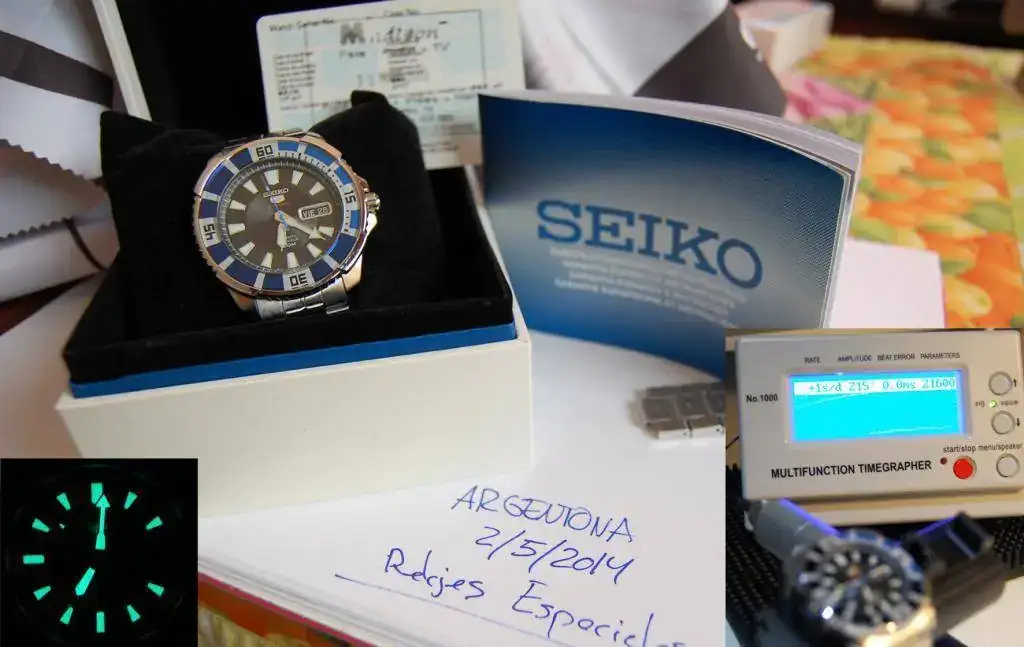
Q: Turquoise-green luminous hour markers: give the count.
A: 11